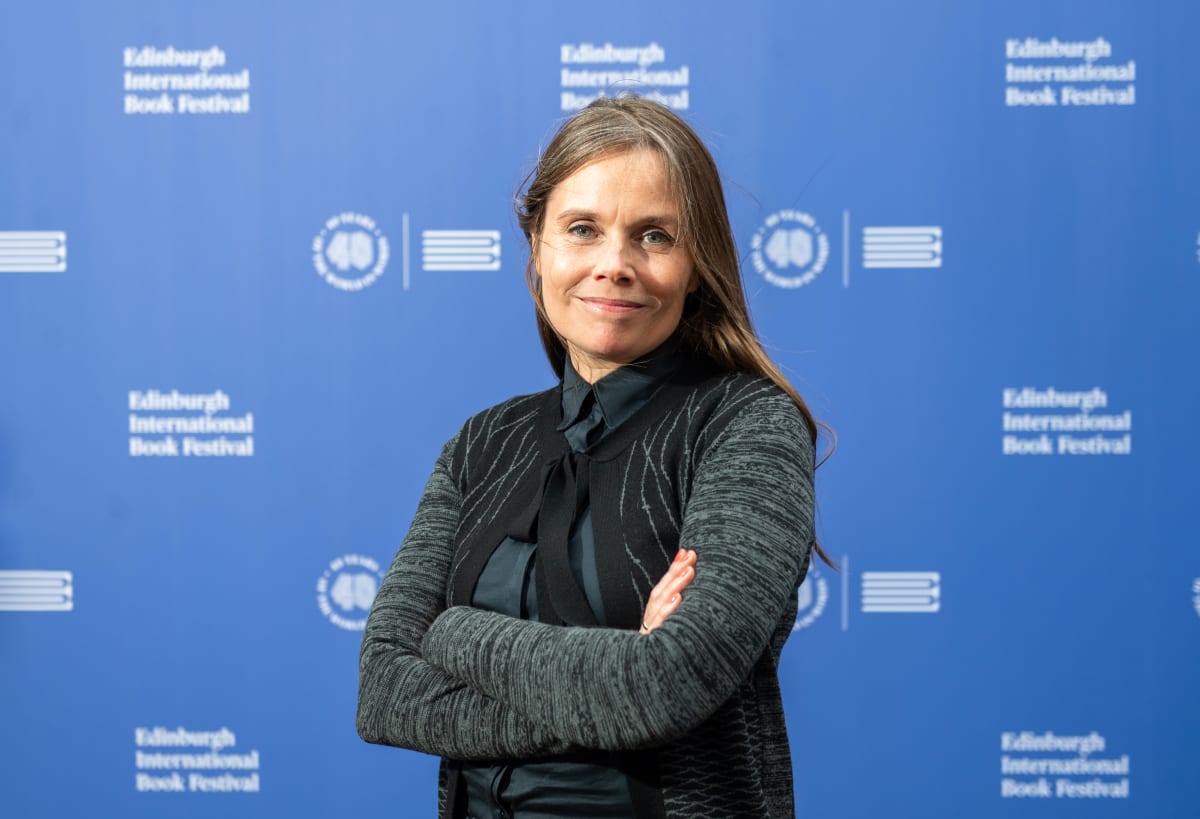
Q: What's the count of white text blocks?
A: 7